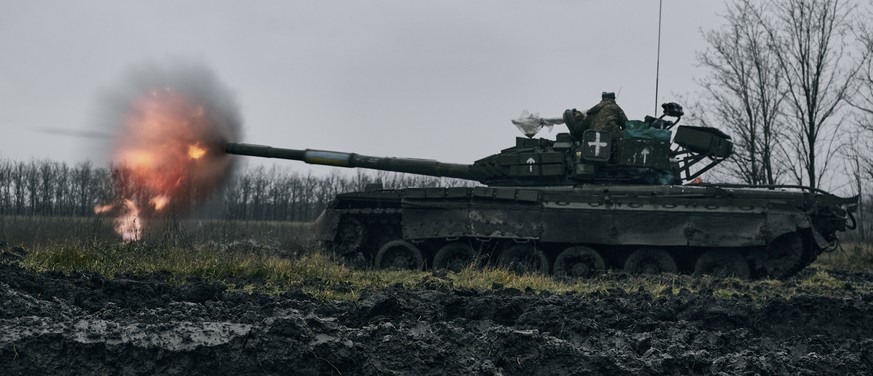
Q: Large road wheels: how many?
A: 6